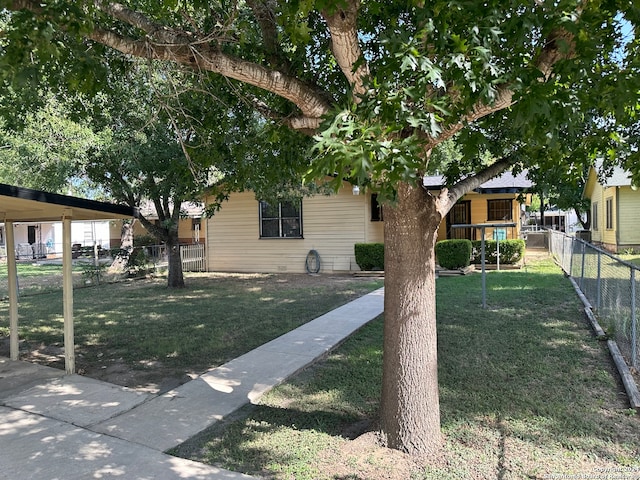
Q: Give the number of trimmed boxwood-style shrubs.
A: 3